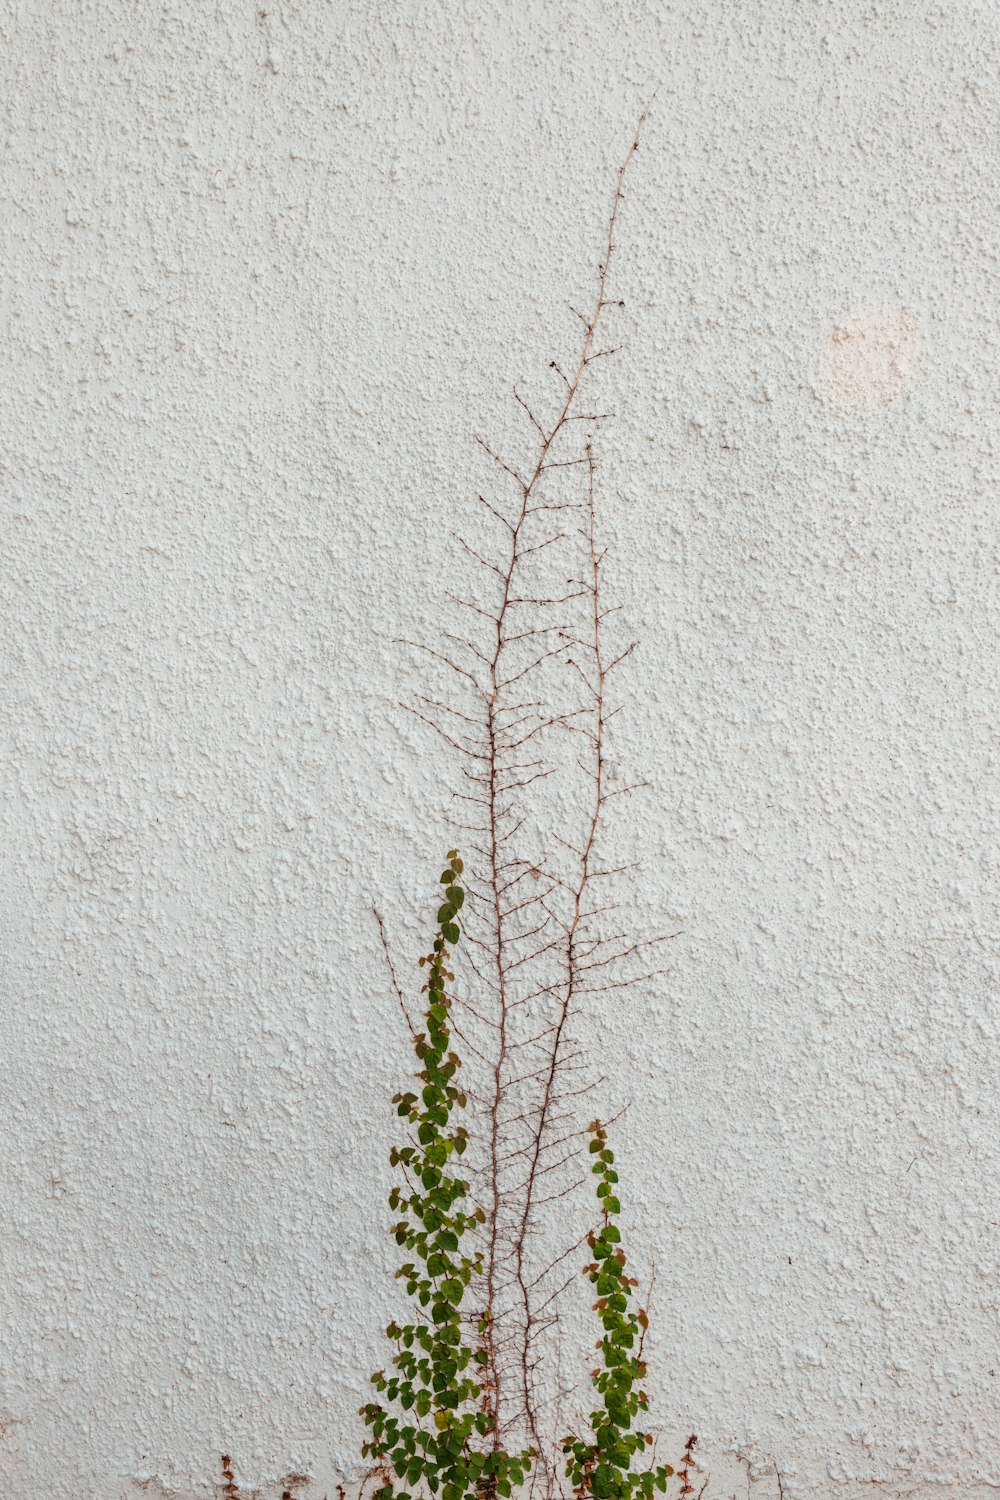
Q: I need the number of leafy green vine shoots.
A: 2